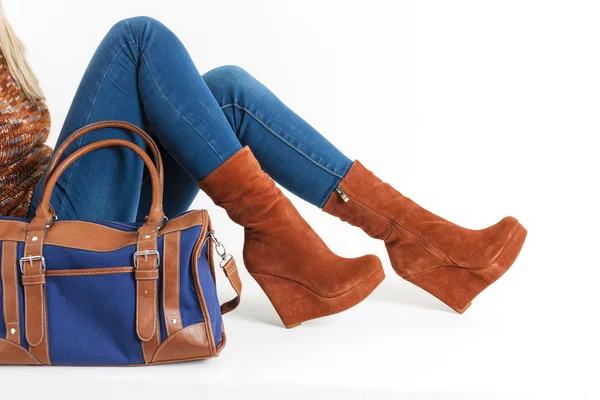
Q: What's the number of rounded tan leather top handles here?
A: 2